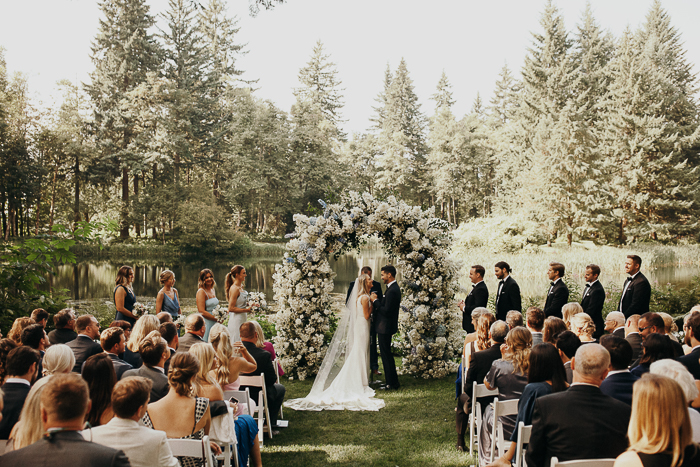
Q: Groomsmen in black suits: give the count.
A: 5